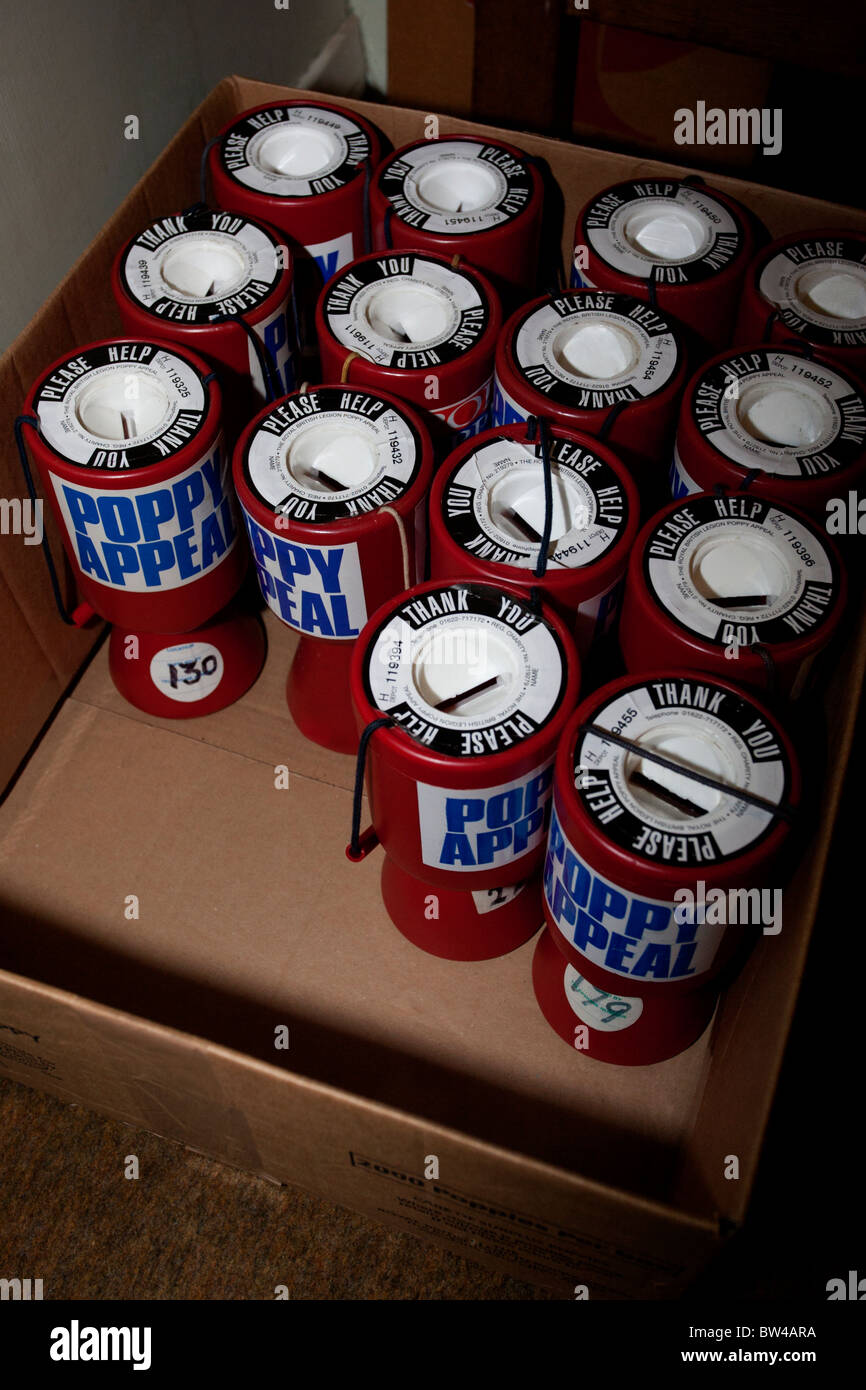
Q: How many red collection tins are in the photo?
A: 14